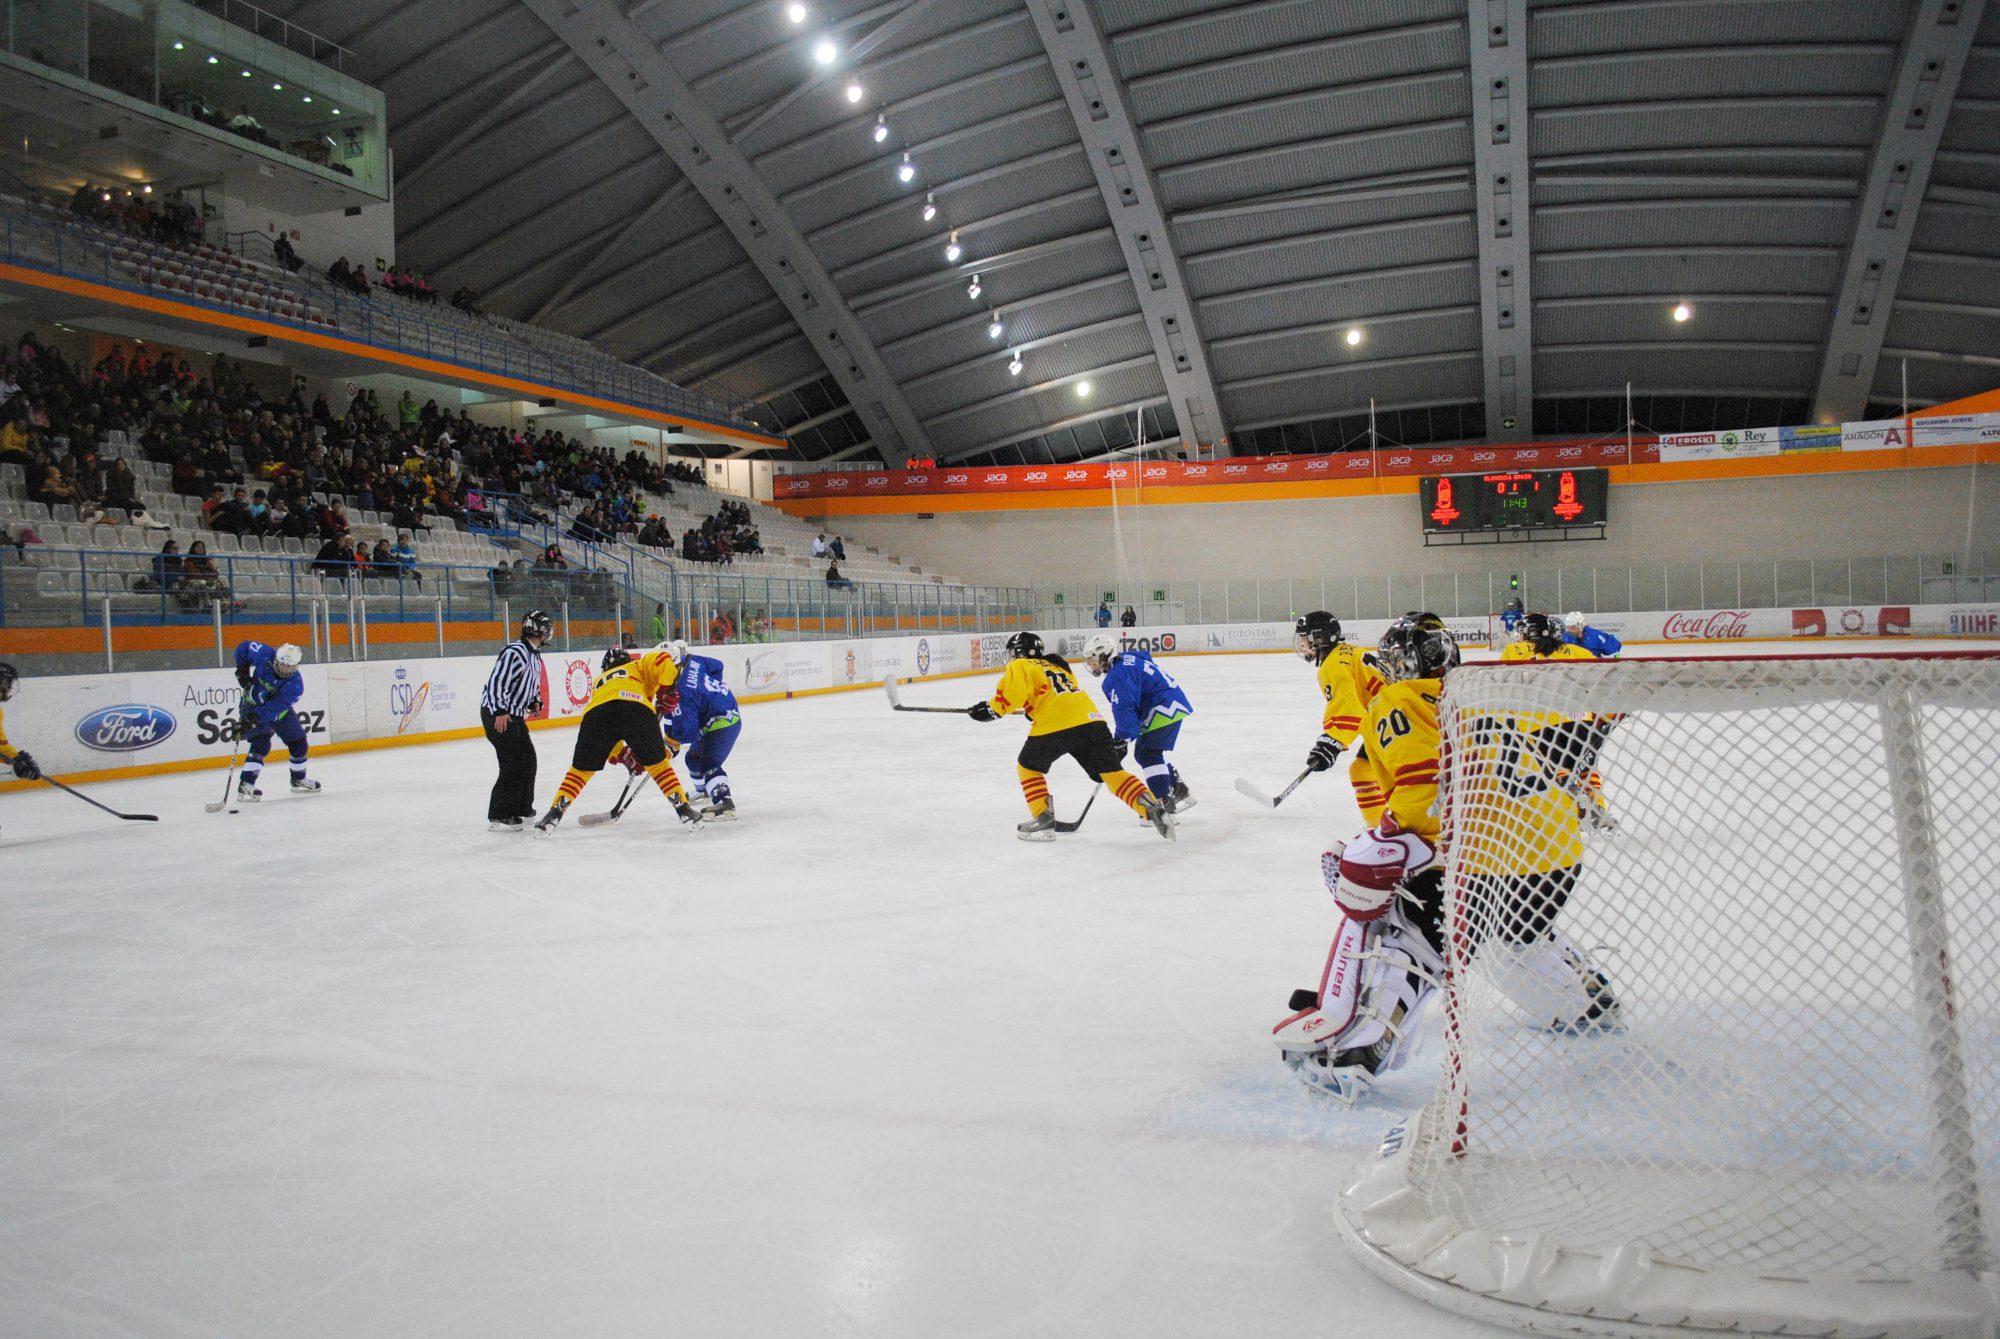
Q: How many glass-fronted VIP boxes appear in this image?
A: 1